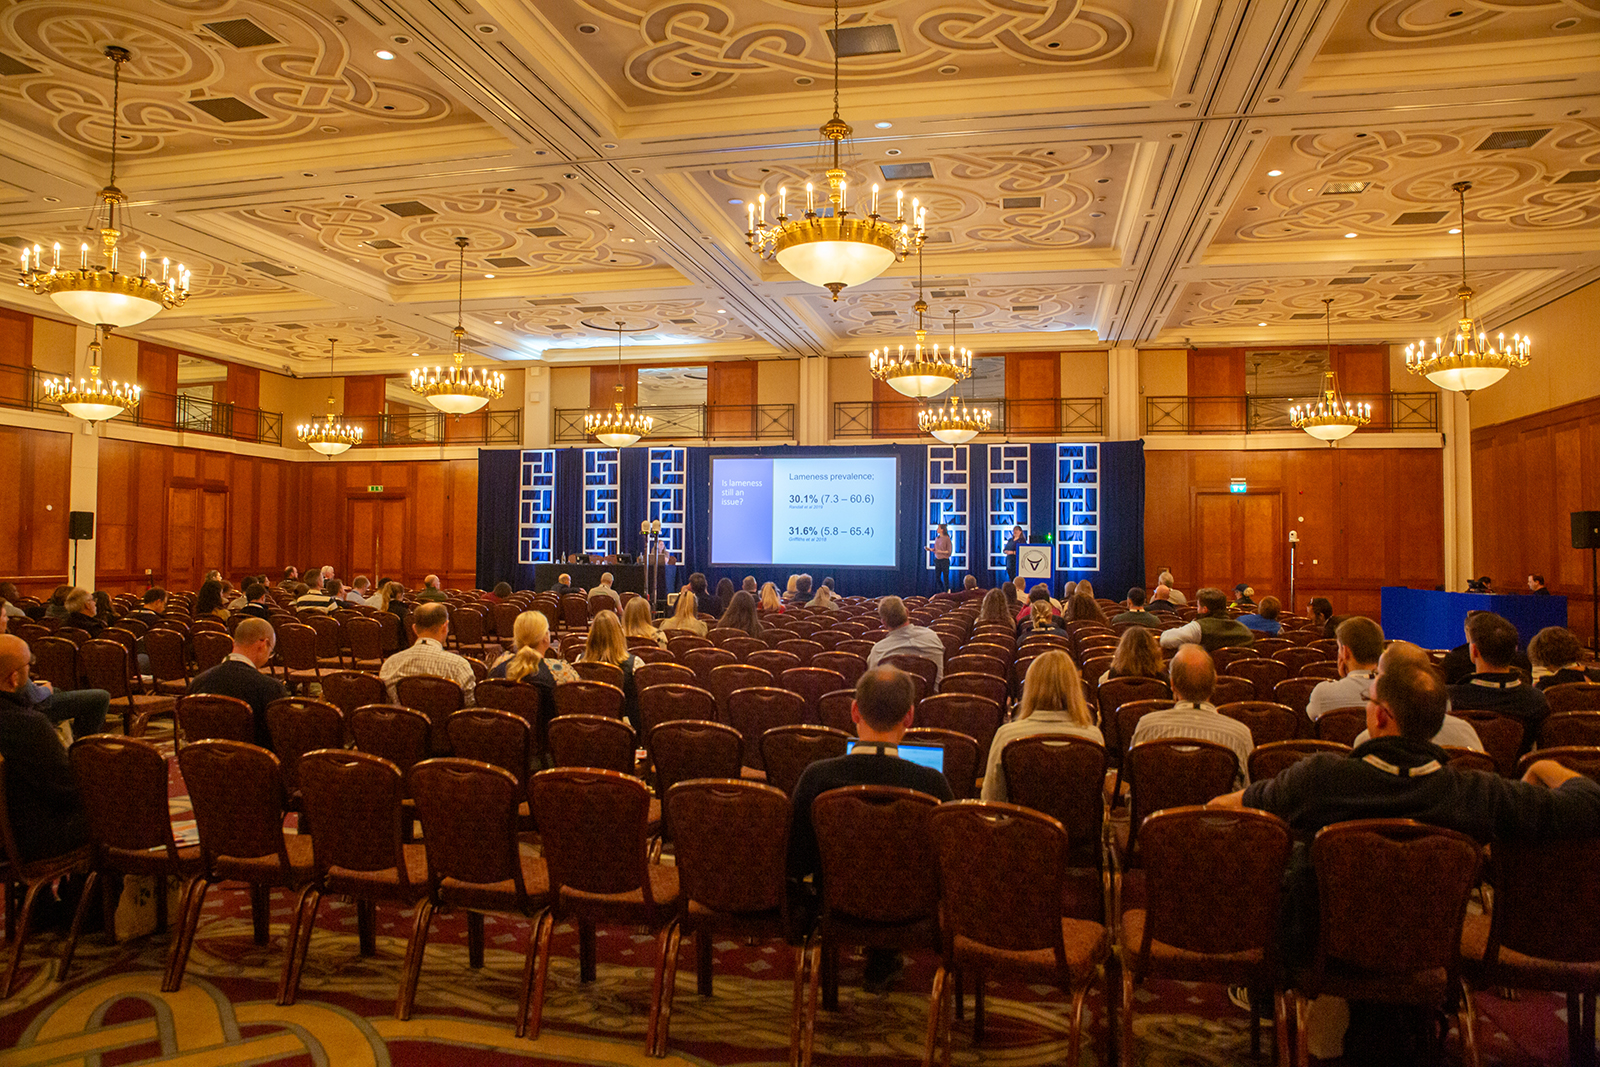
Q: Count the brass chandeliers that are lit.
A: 10